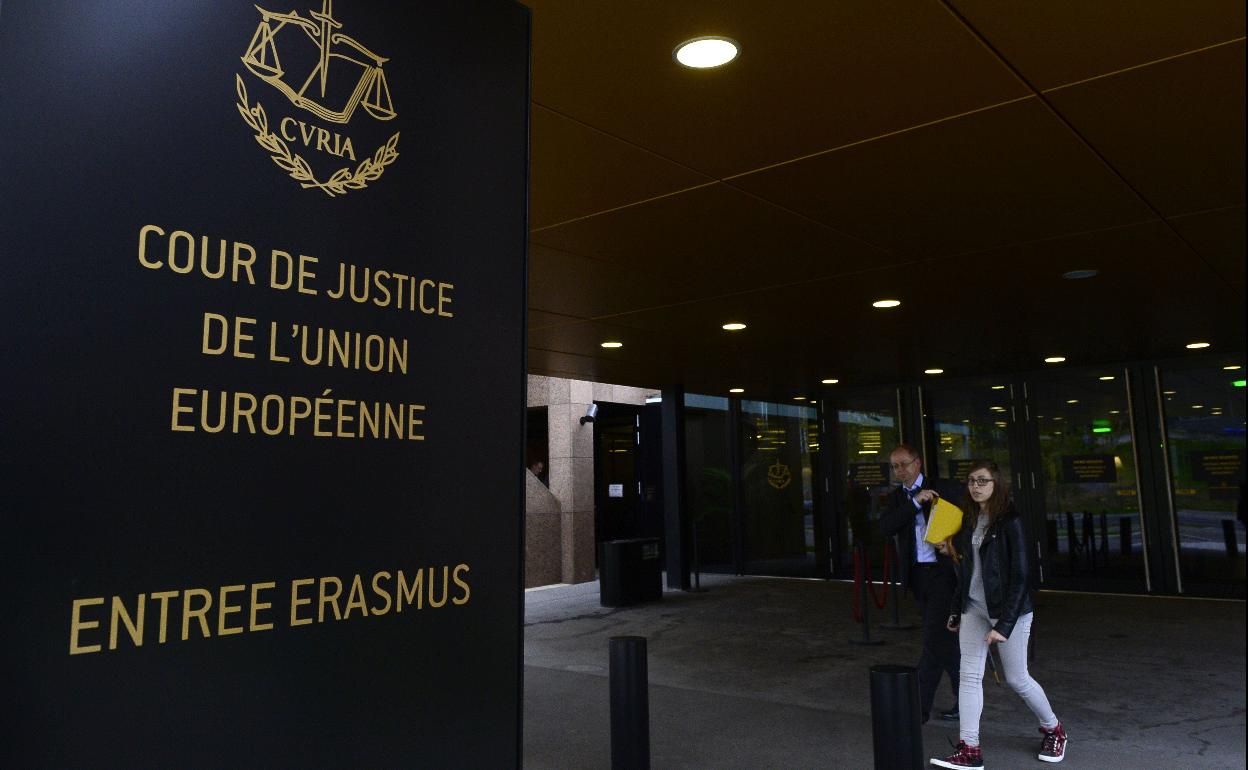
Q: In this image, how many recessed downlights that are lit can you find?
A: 9